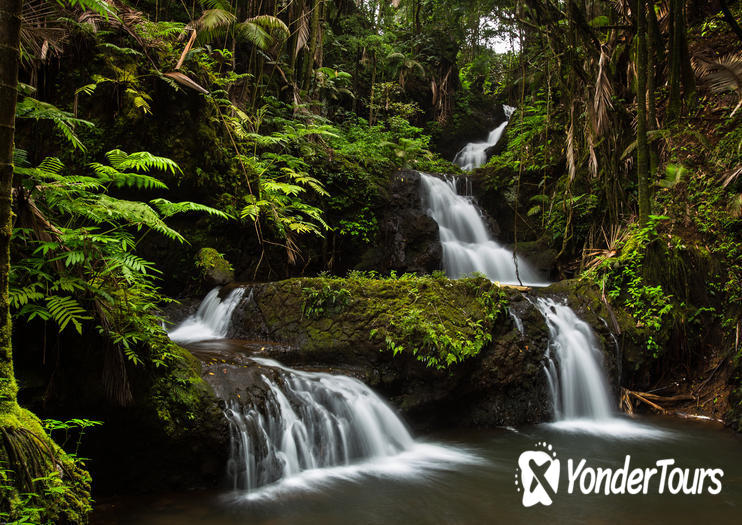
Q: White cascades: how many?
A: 5